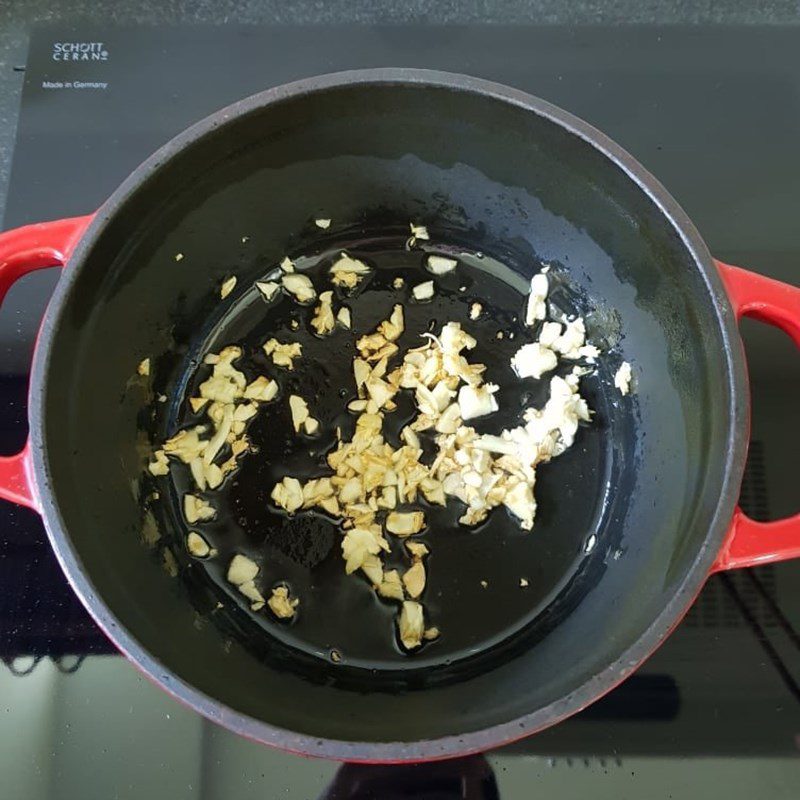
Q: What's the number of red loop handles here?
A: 2